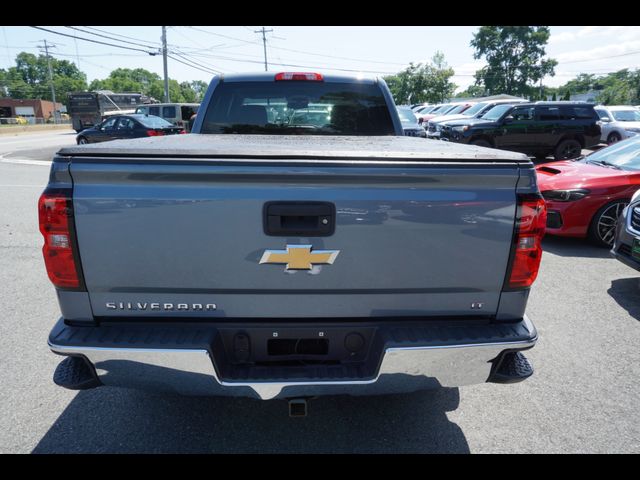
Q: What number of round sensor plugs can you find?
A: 1